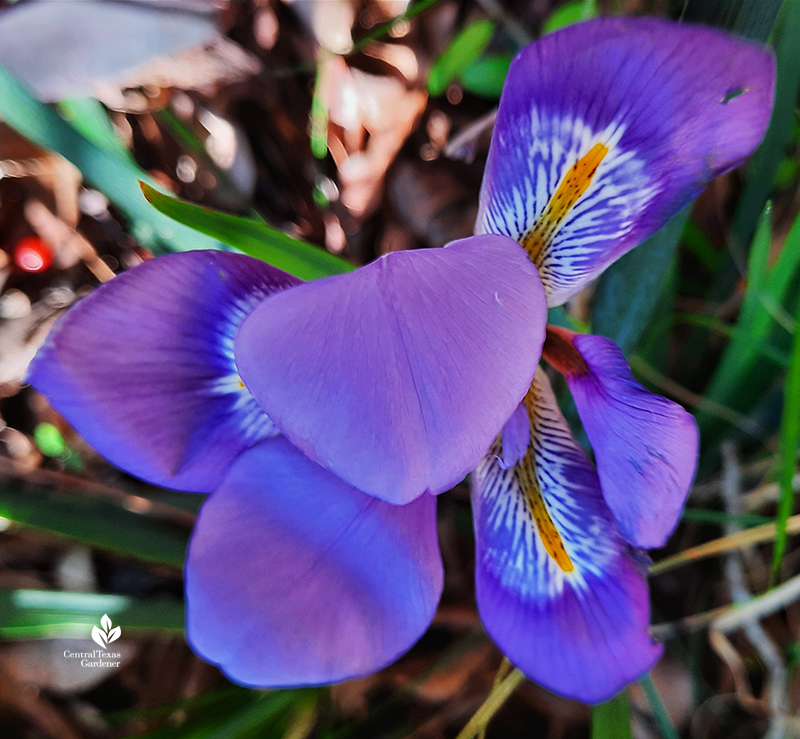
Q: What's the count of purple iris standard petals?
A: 3